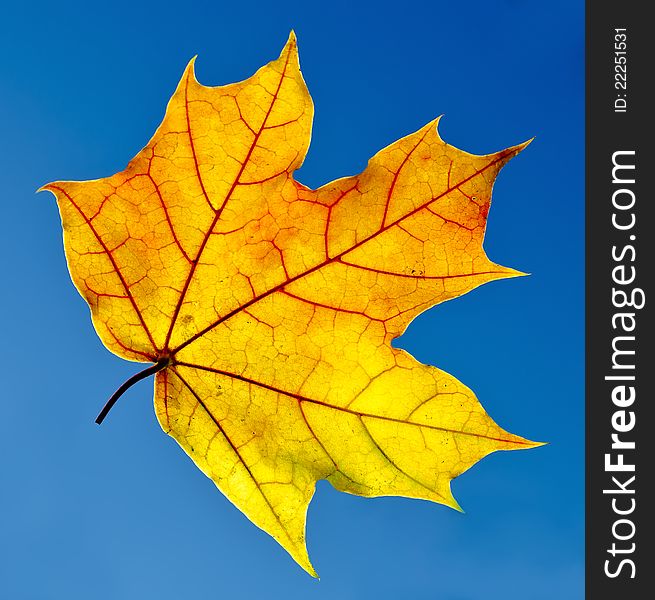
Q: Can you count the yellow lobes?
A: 5